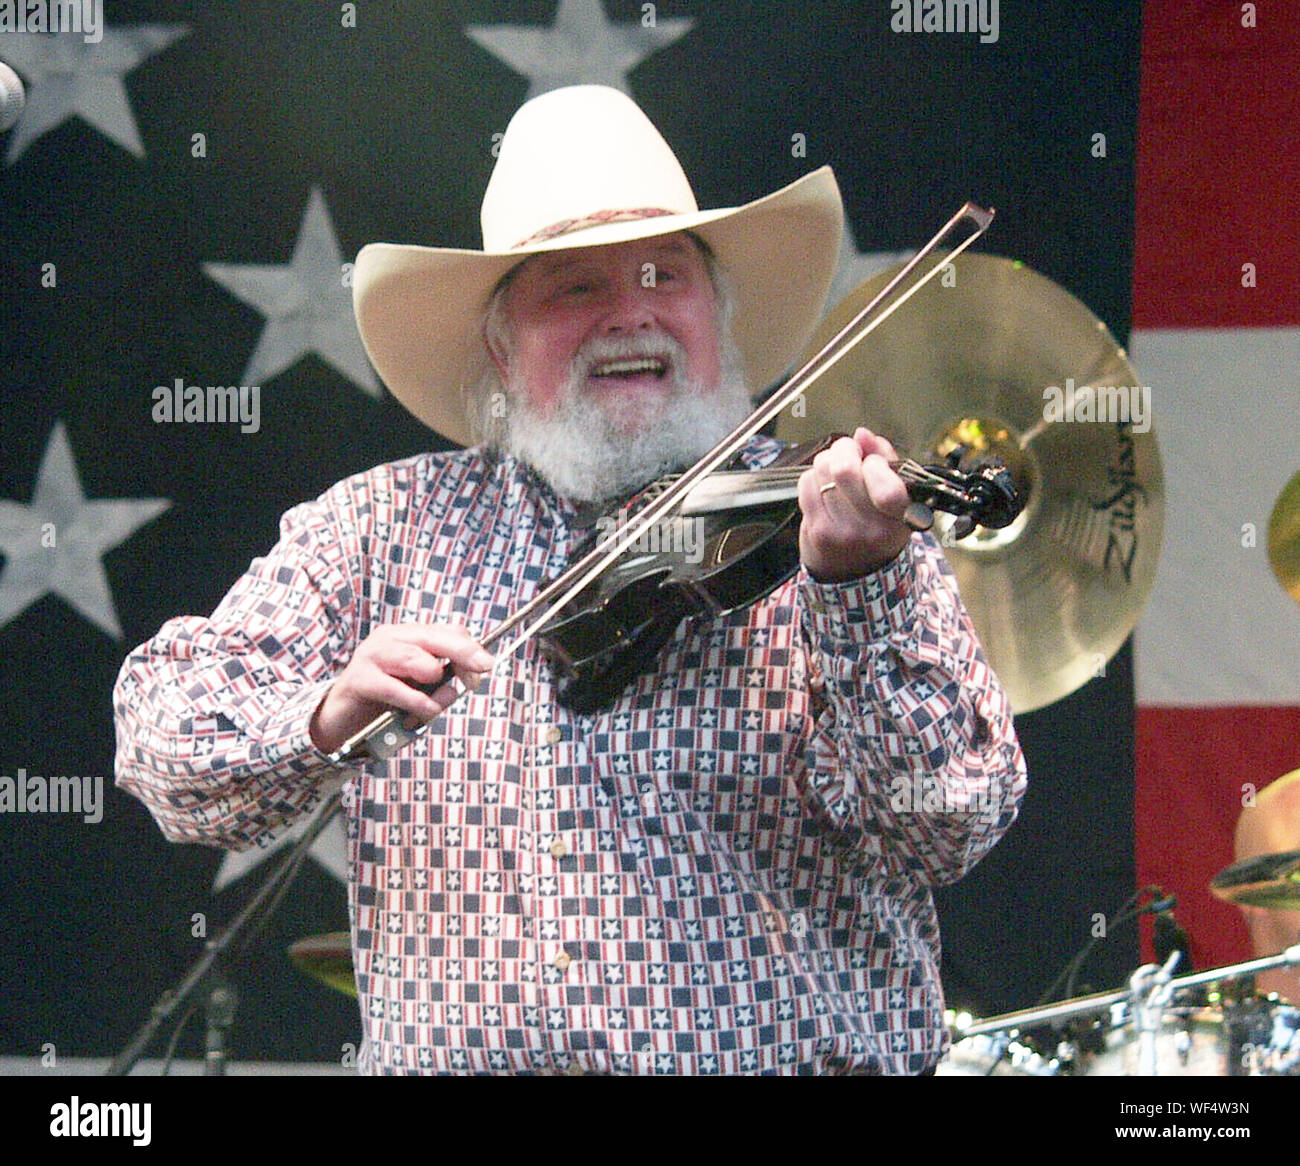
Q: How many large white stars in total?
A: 6